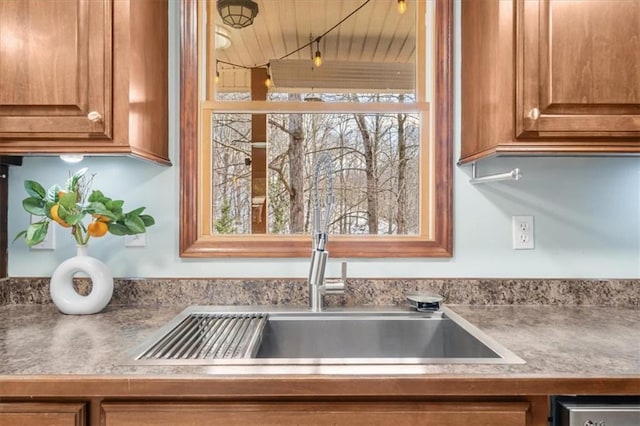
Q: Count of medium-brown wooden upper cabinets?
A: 2